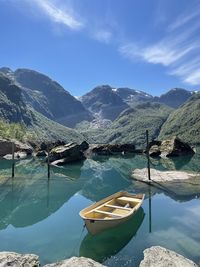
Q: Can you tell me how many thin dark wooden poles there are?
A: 3